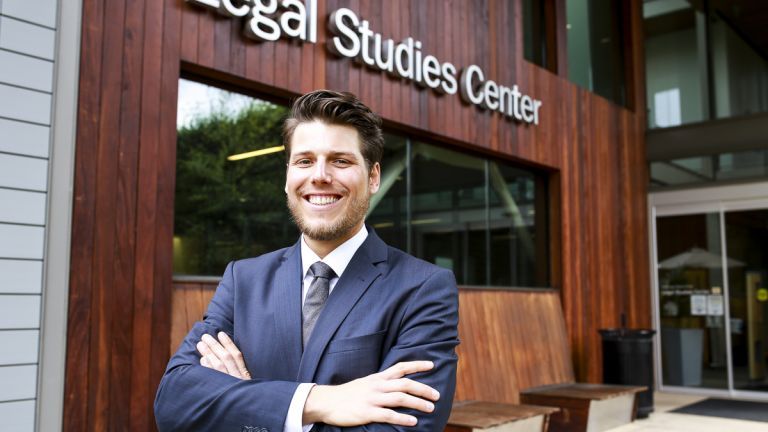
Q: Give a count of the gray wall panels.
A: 13